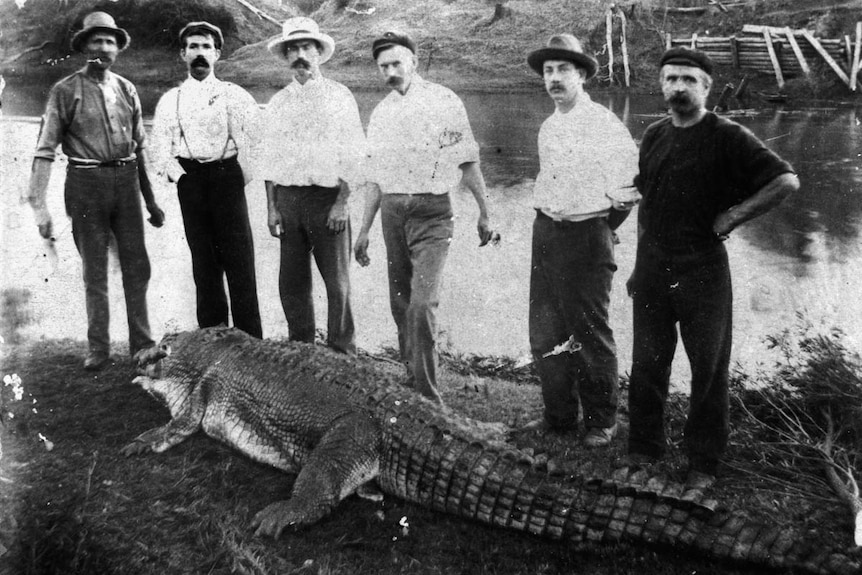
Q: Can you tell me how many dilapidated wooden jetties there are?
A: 1